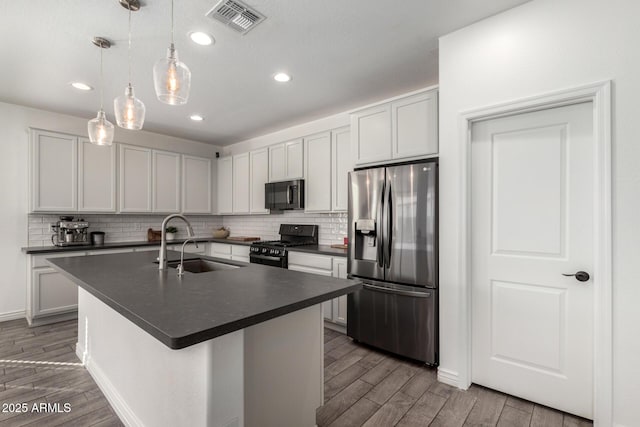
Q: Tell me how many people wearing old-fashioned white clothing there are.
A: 0